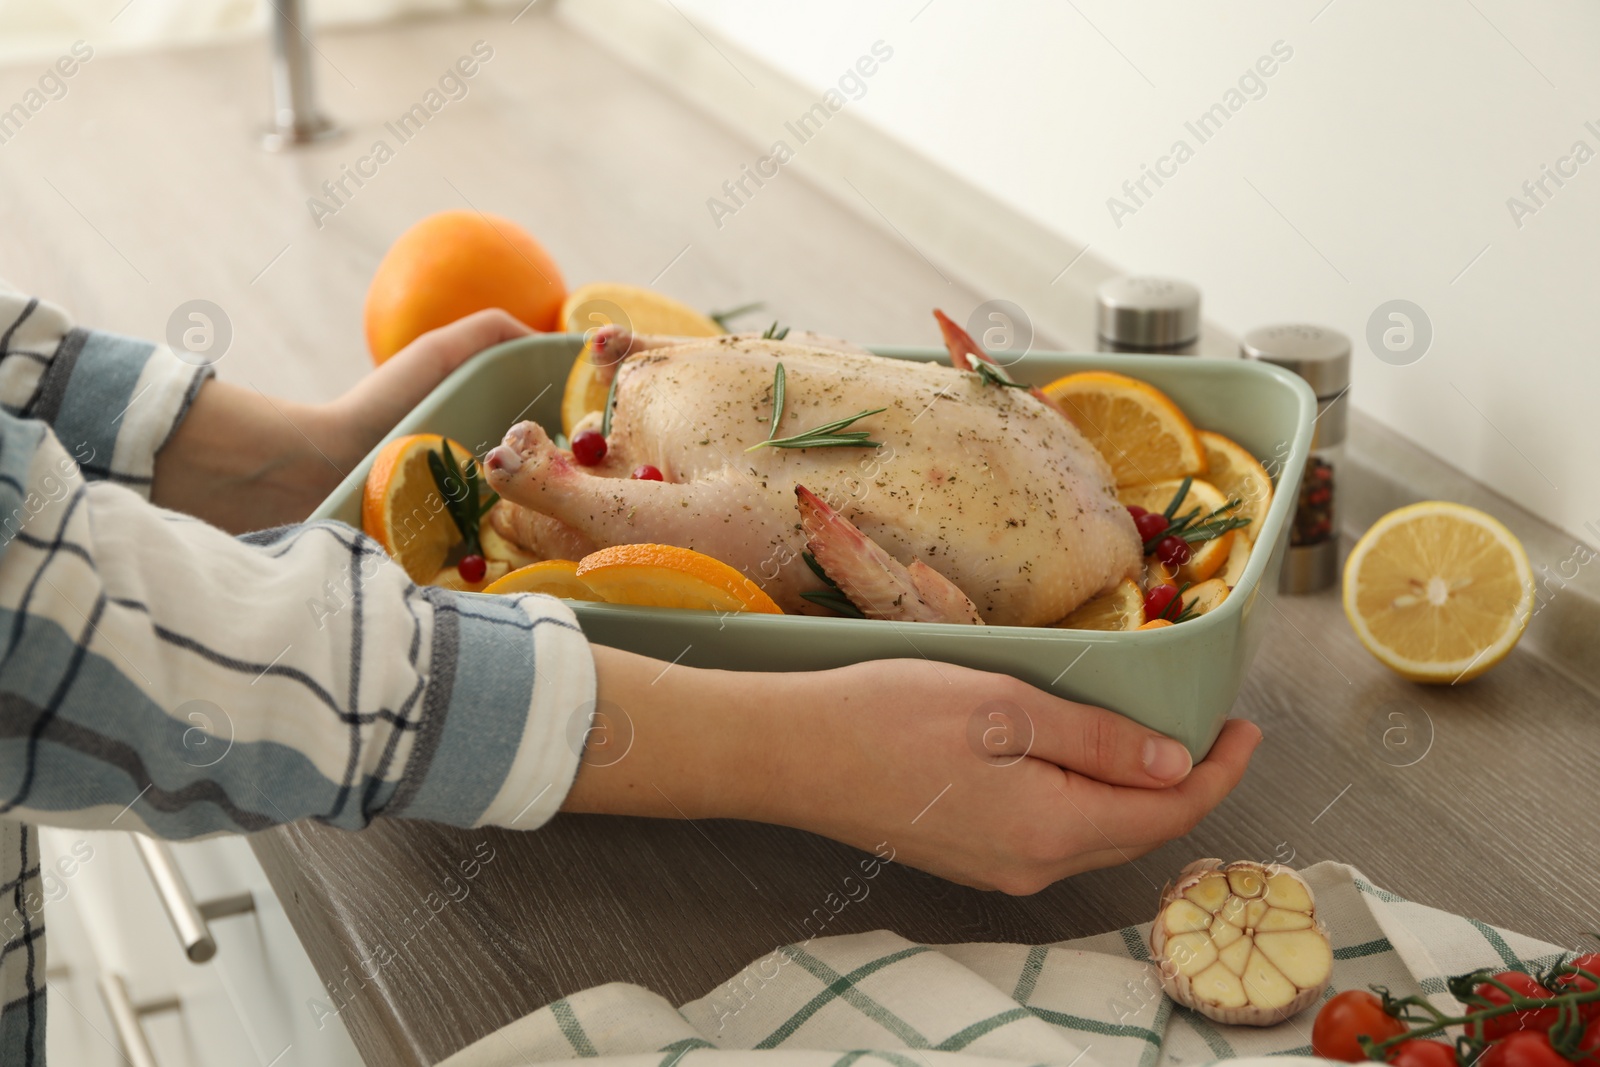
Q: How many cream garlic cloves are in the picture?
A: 13